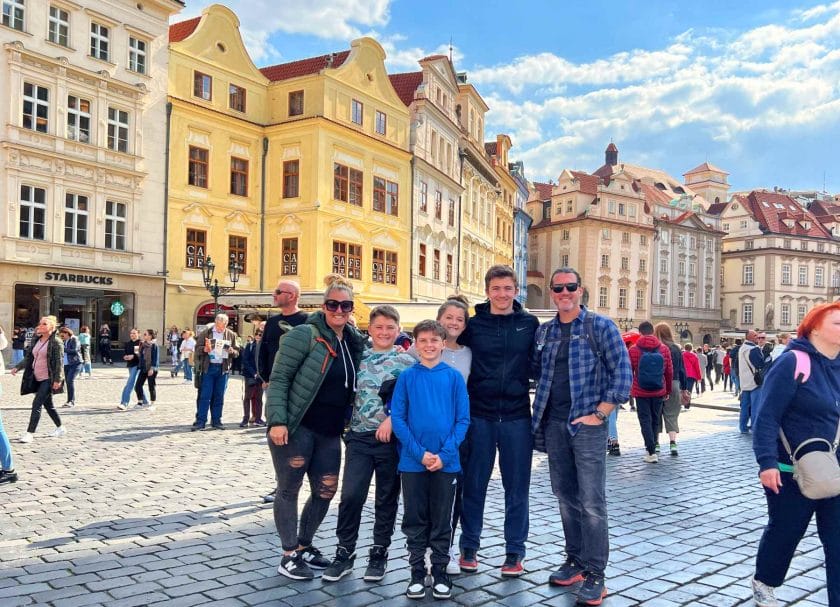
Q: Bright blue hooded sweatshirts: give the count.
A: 1